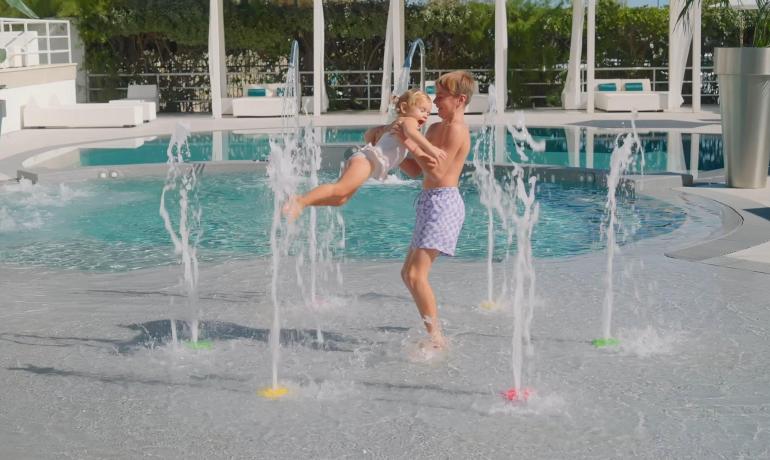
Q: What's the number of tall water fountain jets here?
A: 6